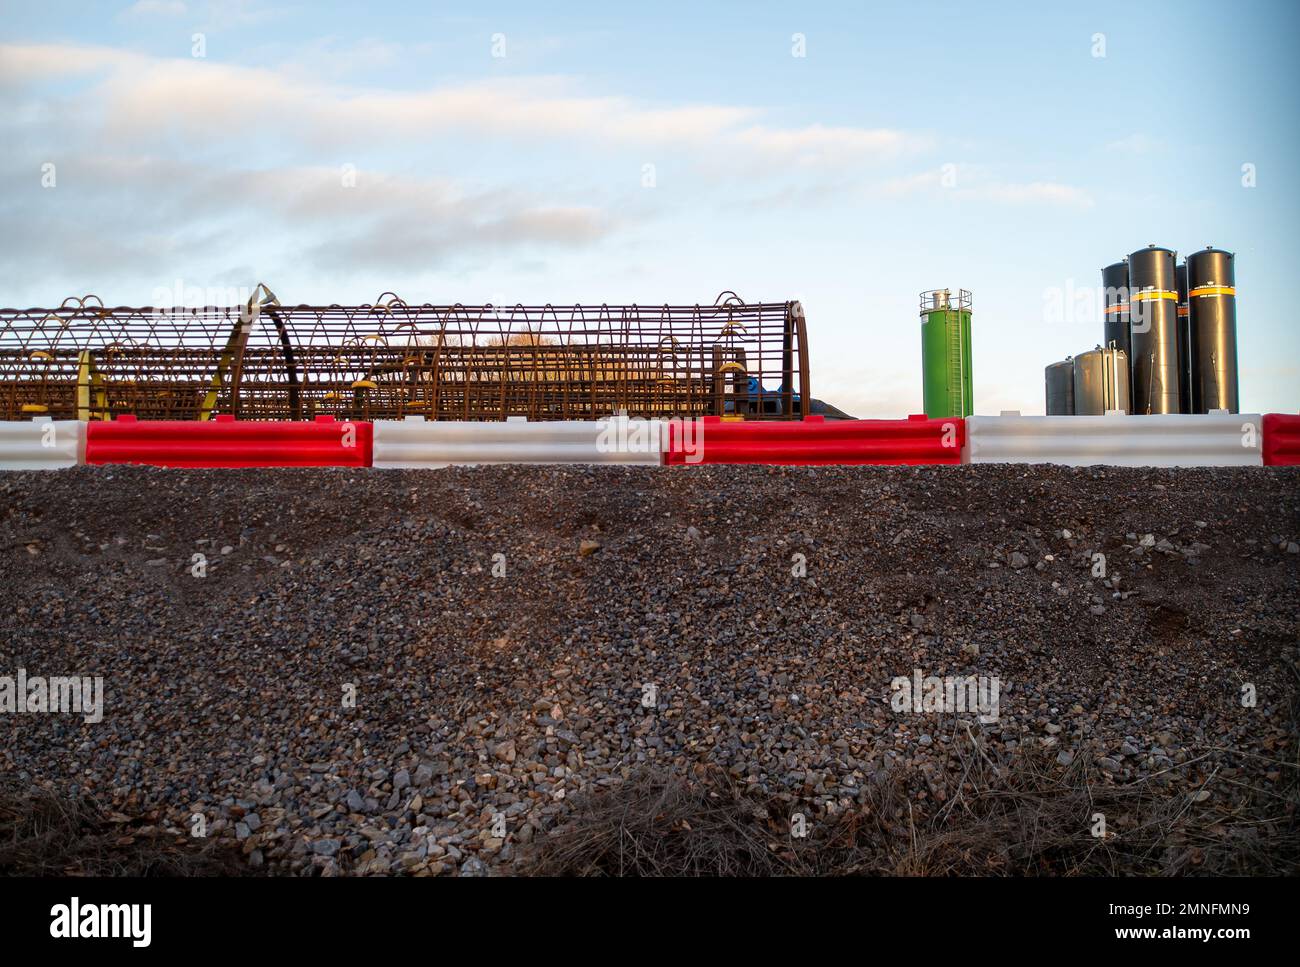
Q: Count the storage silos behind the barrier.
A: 7